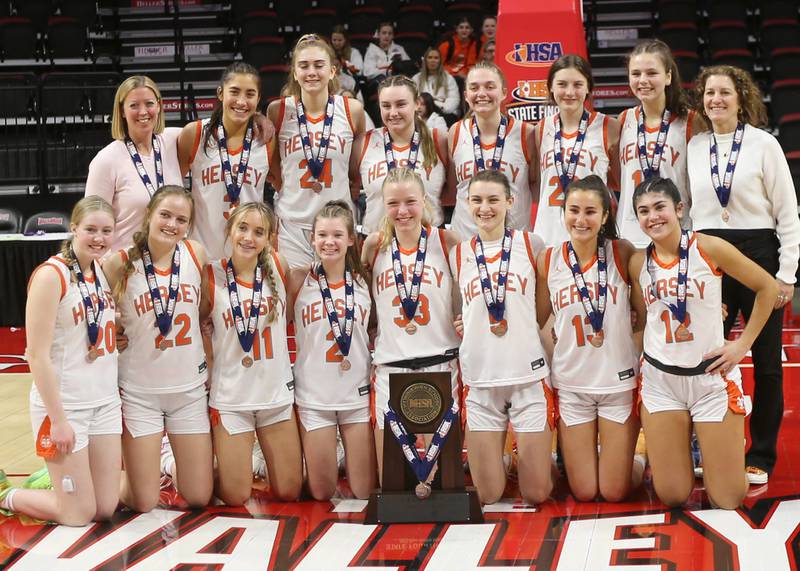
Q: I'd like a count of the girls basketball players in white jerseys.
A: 14